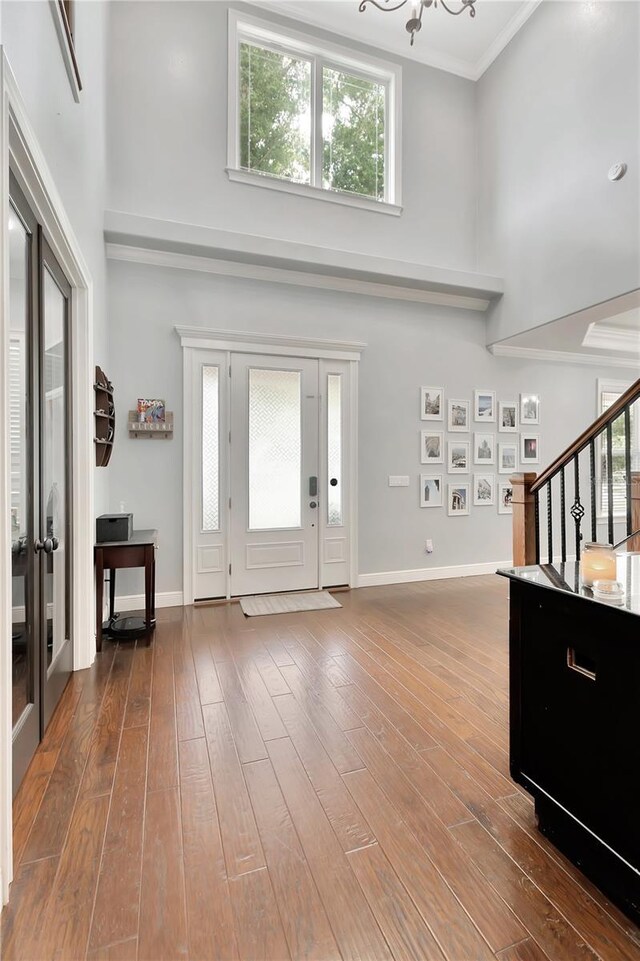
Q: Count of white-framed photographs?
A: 14